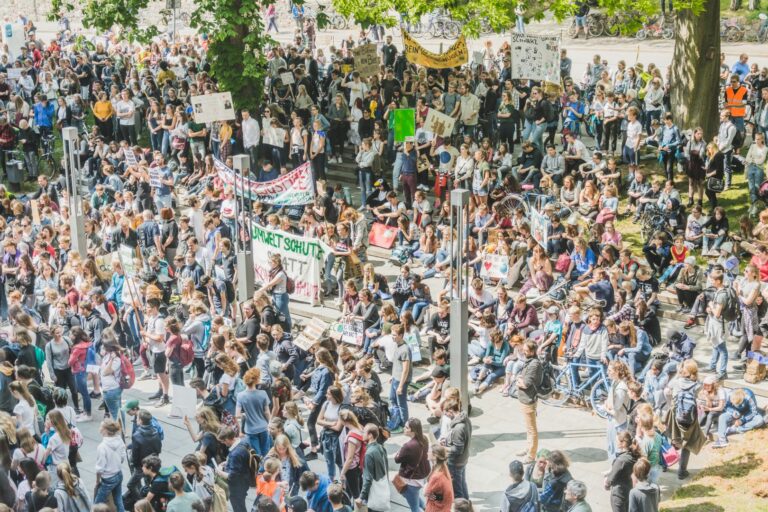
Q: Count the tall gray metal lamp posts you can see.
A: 3